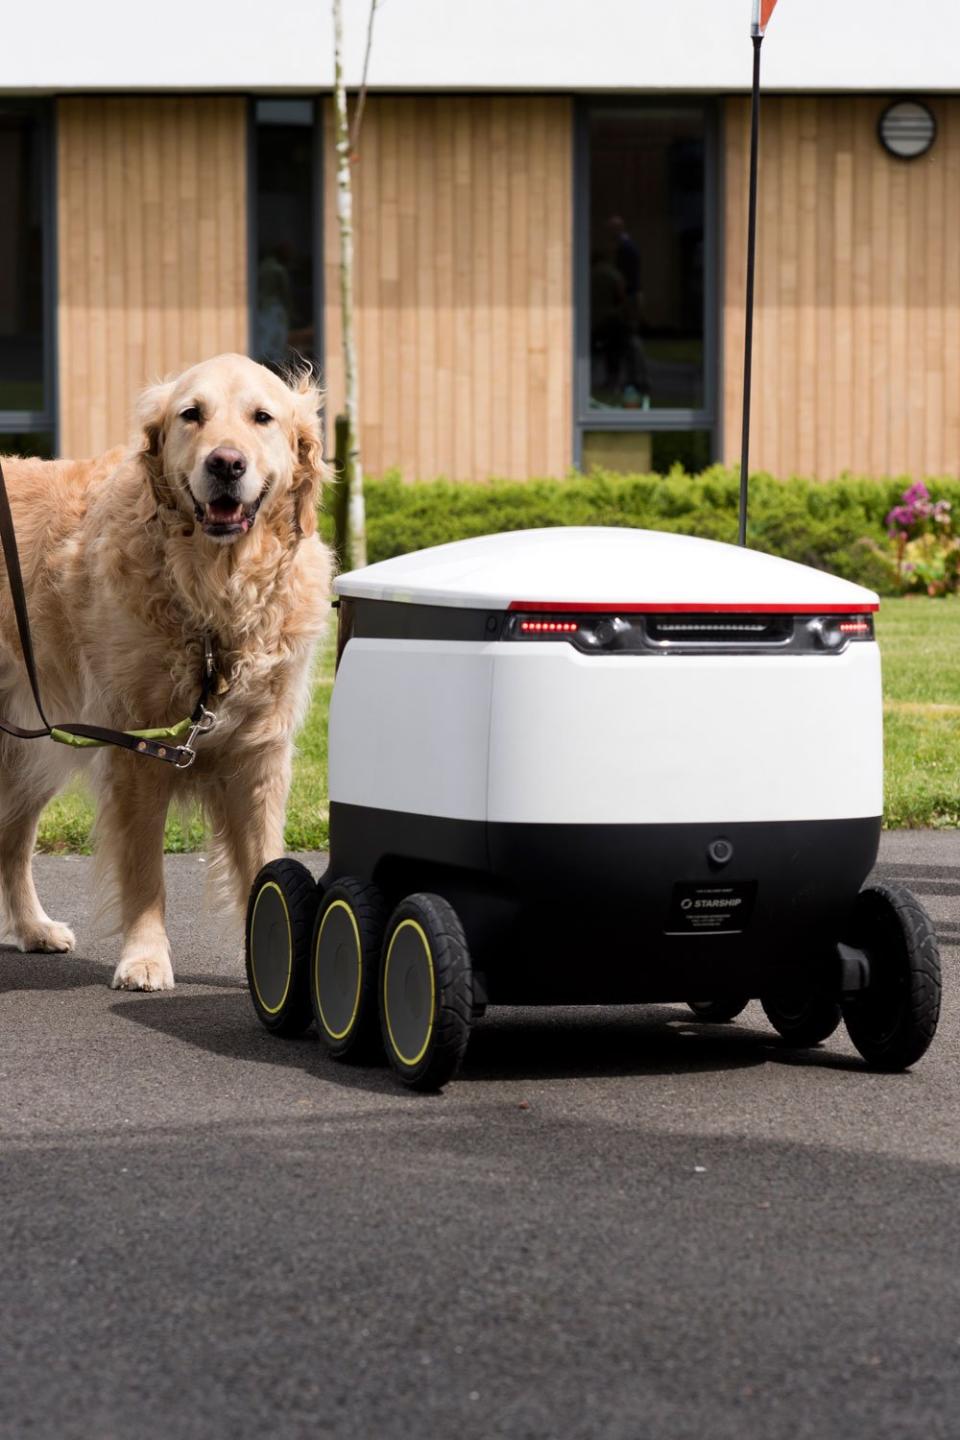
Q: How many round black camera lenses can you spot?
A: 2